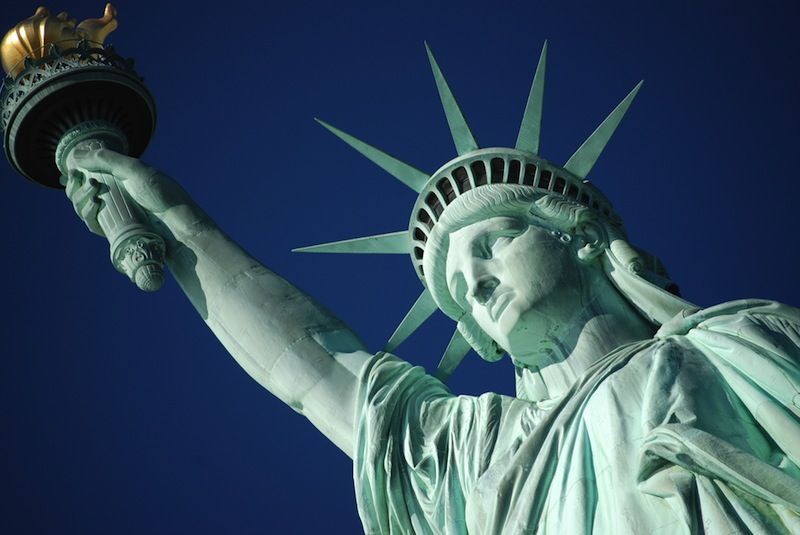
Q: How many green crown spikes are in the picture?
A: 7